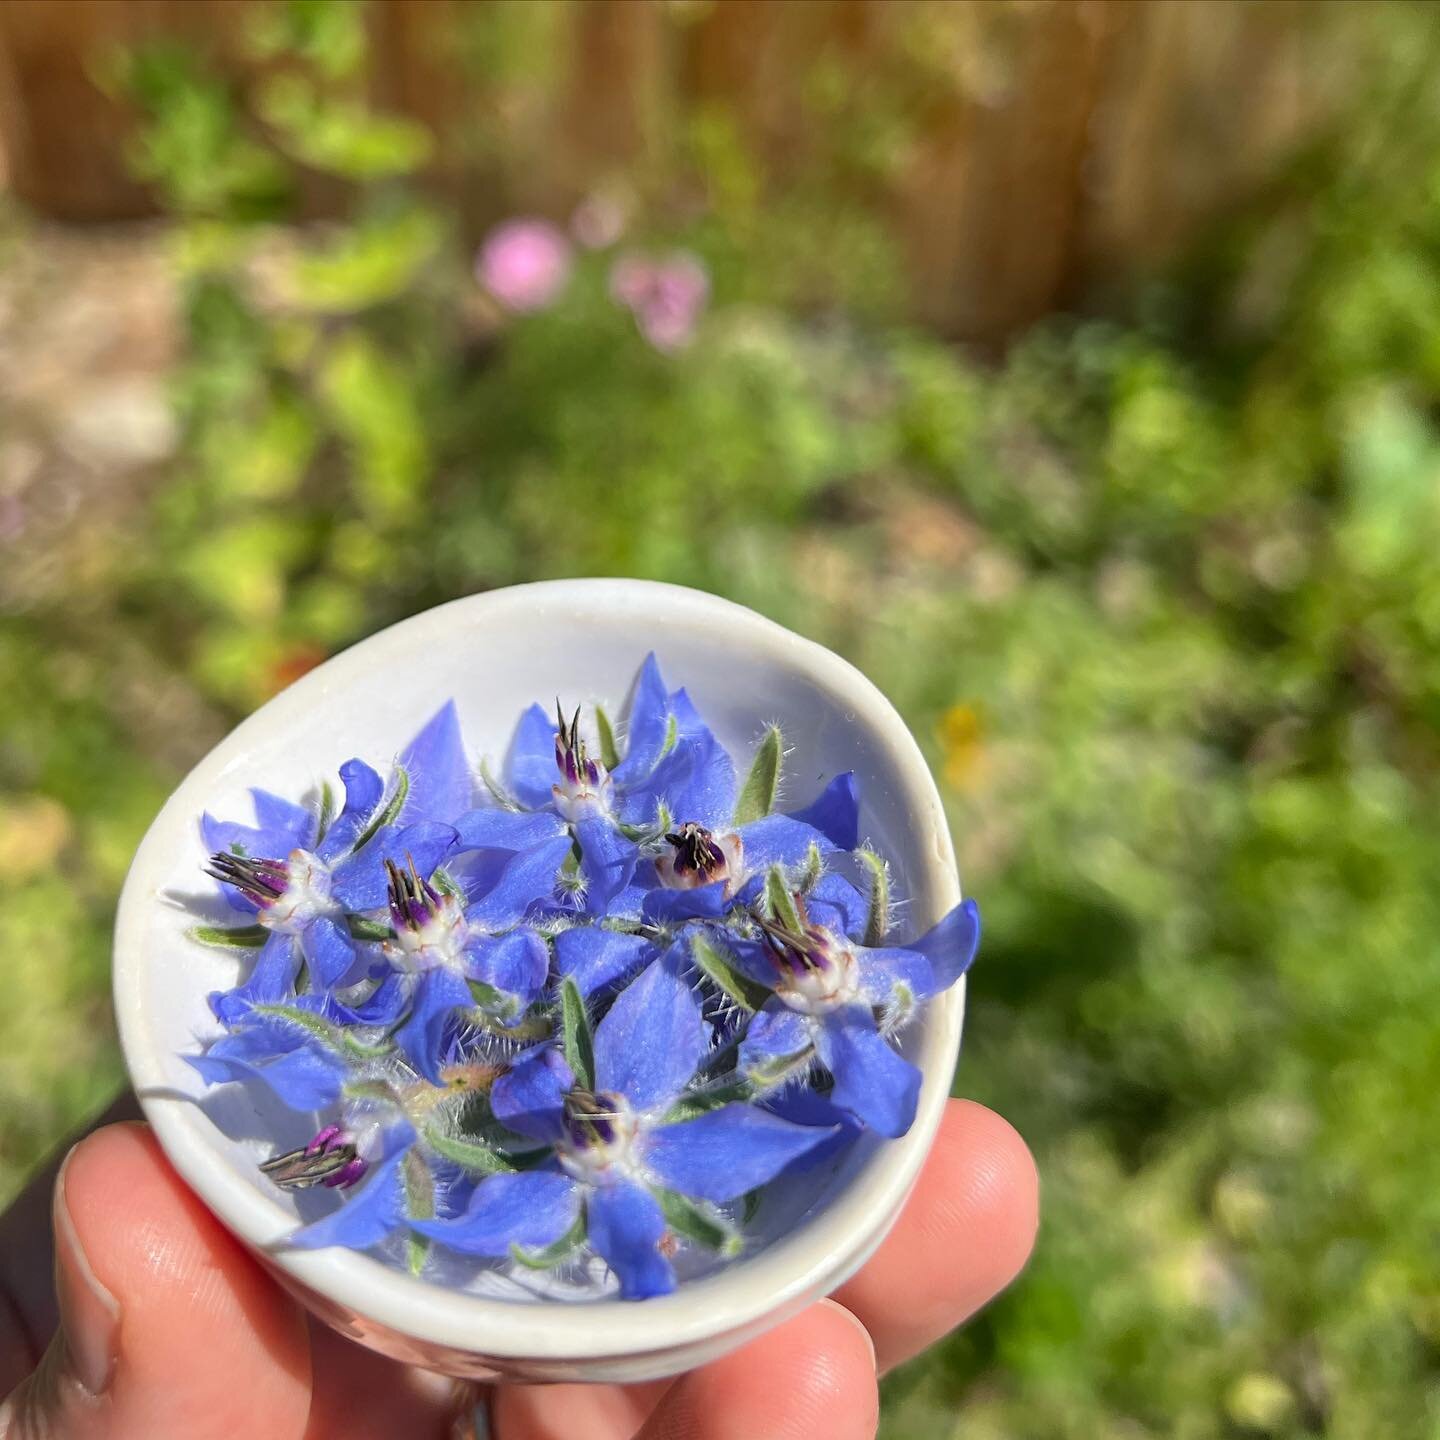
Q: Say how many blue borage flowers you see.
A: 7